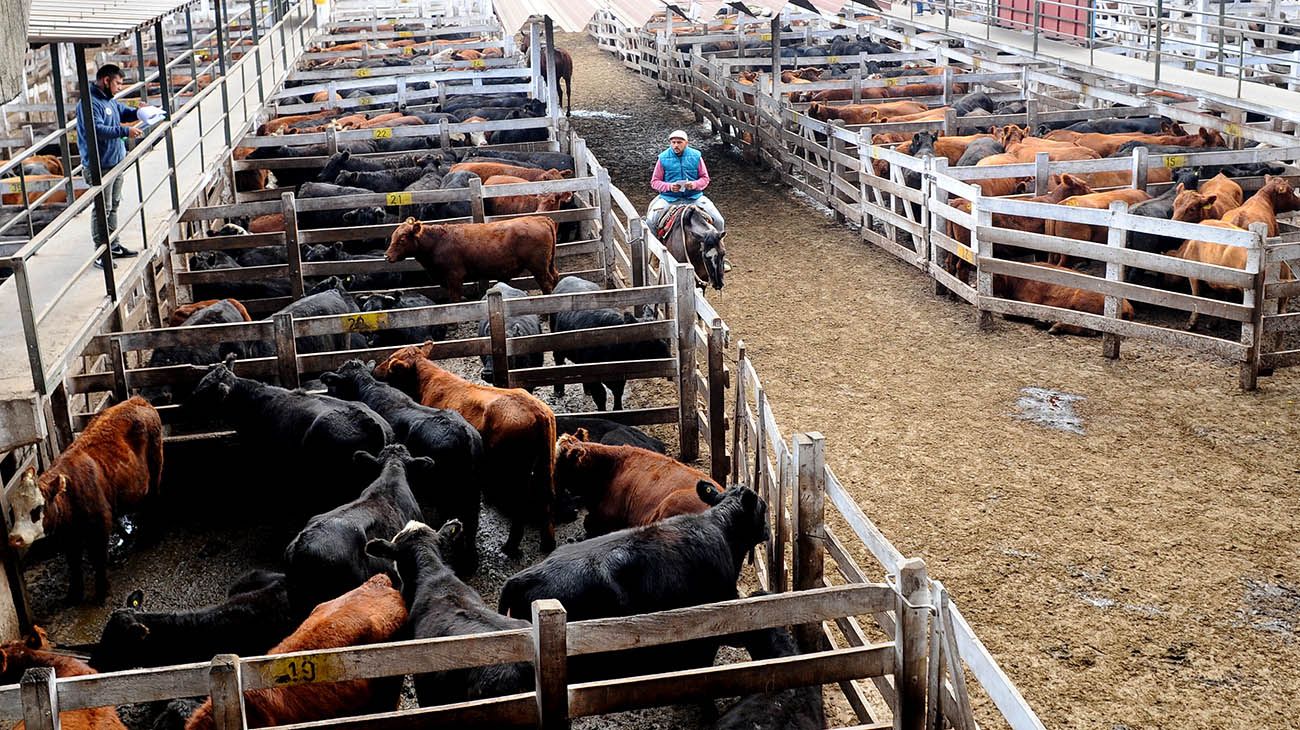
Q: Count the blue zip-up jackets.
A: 1